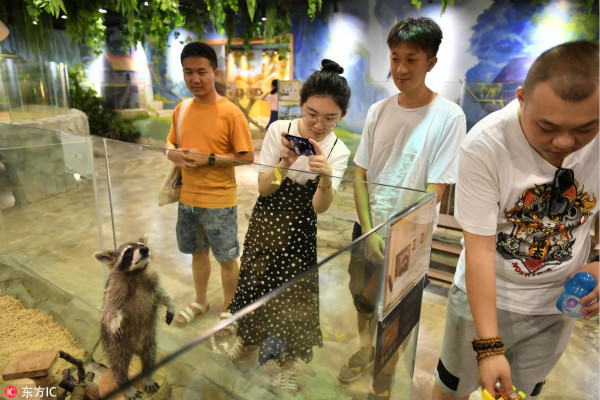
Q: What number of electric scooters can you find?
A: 0